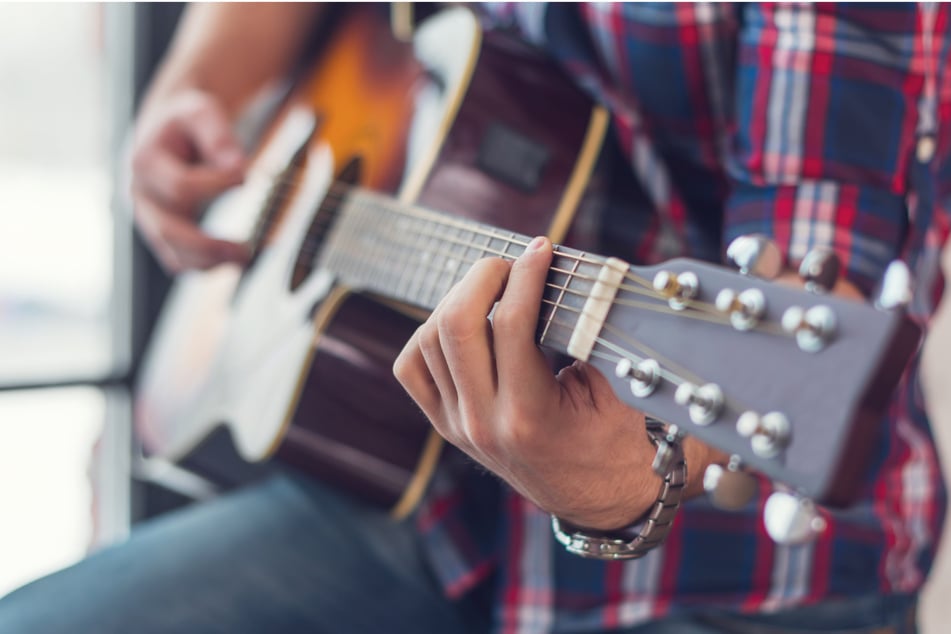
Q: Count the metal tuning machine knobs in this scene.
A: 6